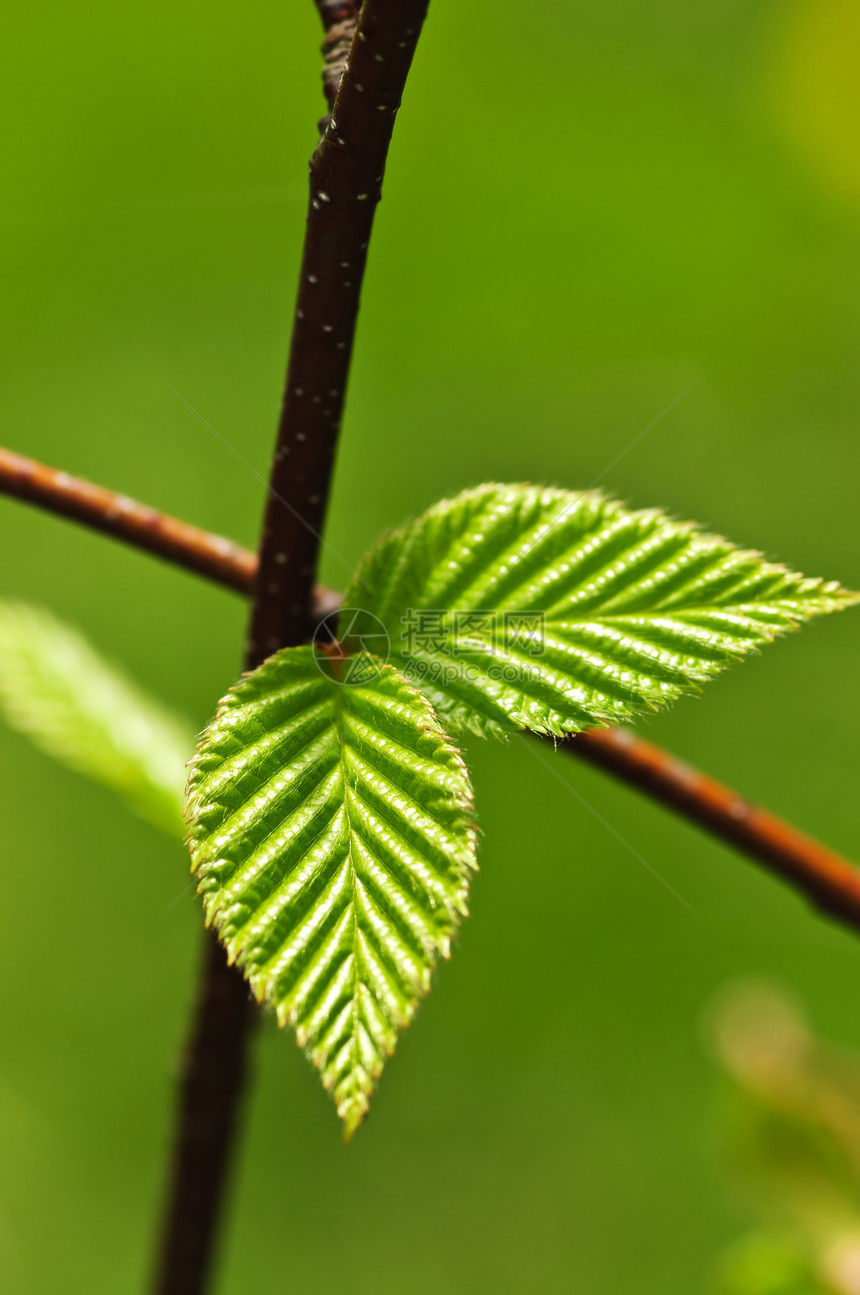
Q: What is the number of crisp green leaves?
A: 2